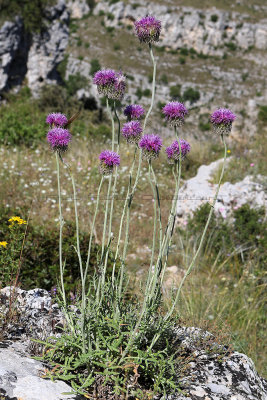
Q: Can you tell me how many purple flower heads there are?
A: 12